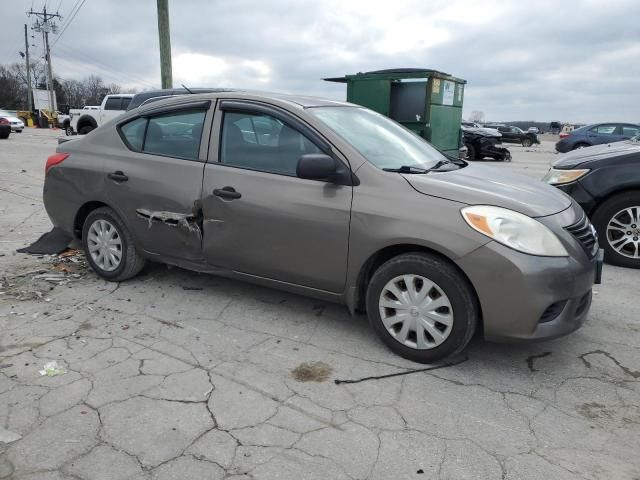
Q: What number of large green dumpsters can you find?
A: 1